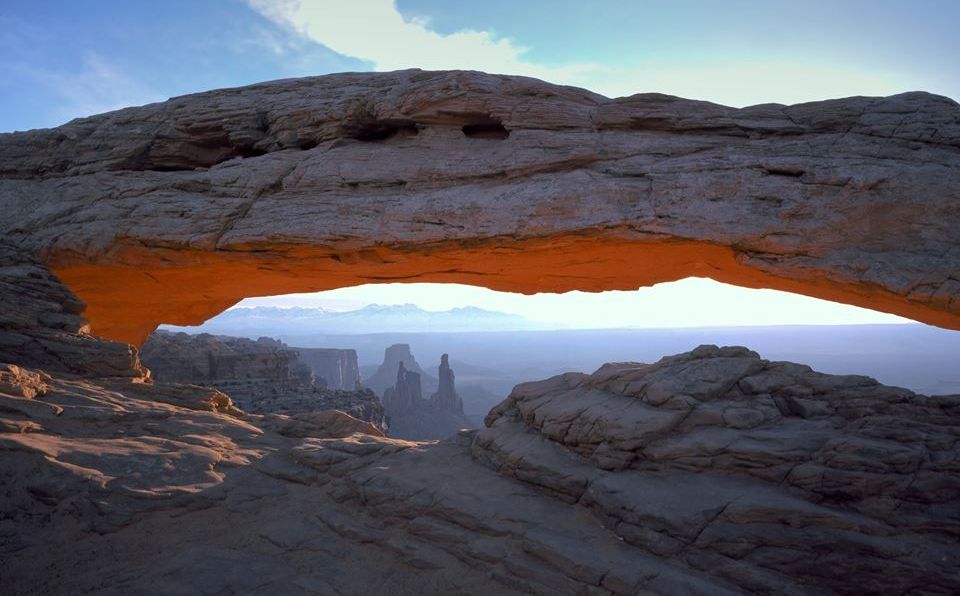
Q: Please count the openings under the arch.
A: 1